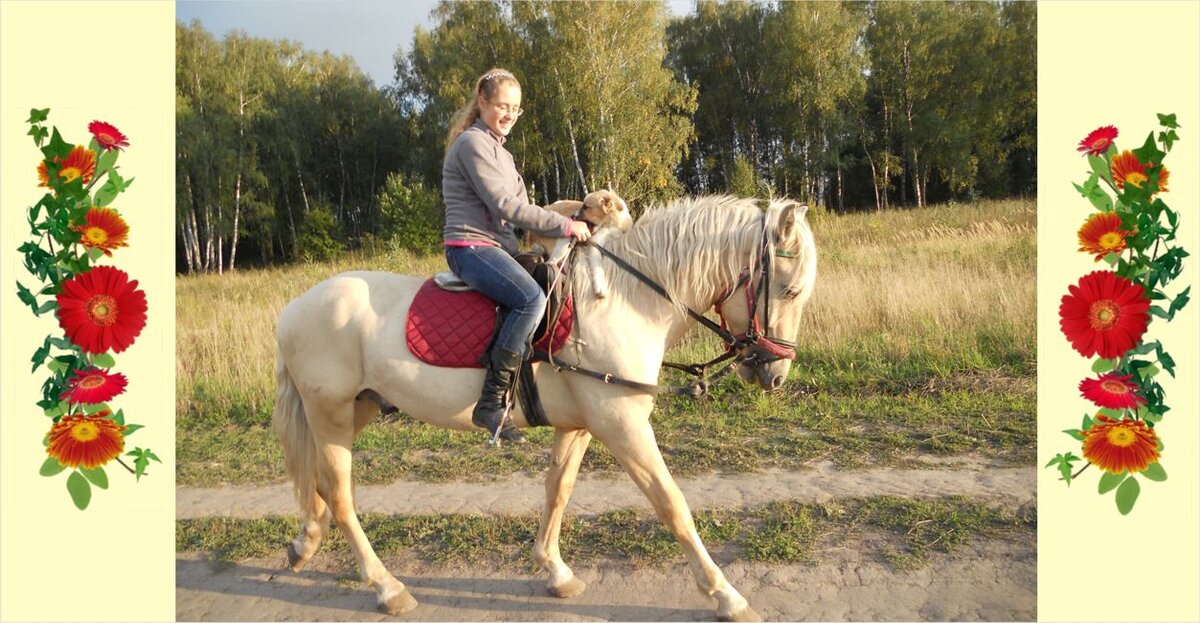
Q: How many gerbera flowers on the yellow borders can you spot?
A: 12